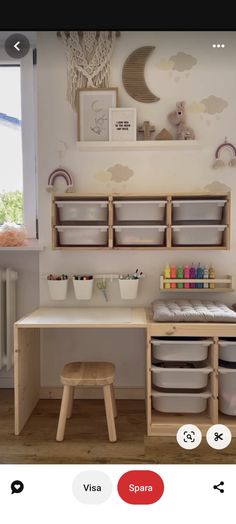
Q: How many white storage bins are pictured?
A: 11